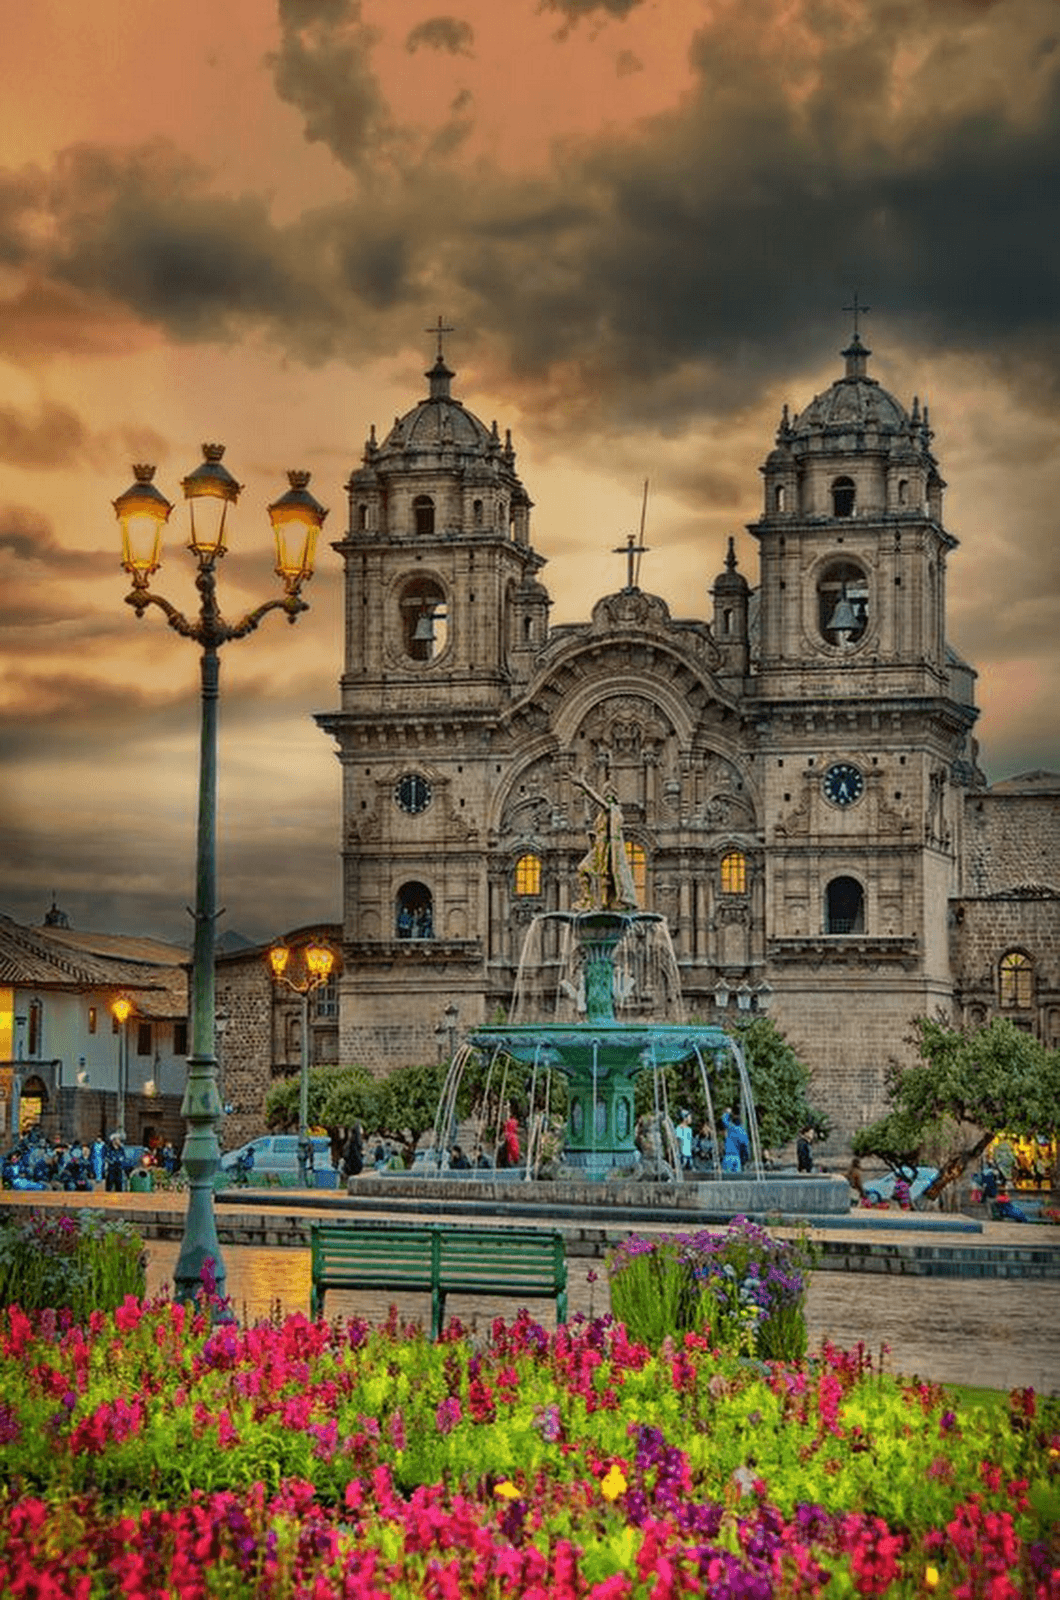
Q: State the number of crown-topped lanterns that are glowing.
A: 3